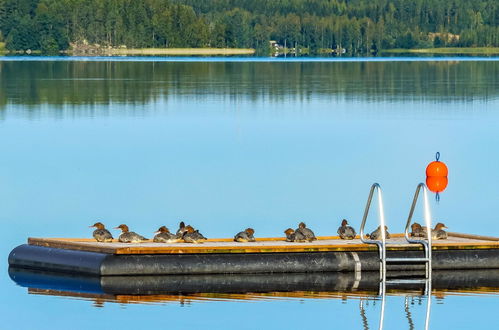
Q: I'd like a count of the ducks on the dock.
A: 12